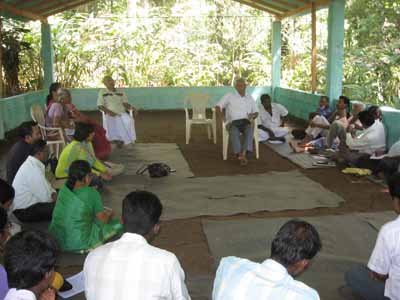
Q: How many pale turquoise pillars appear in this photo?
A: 3